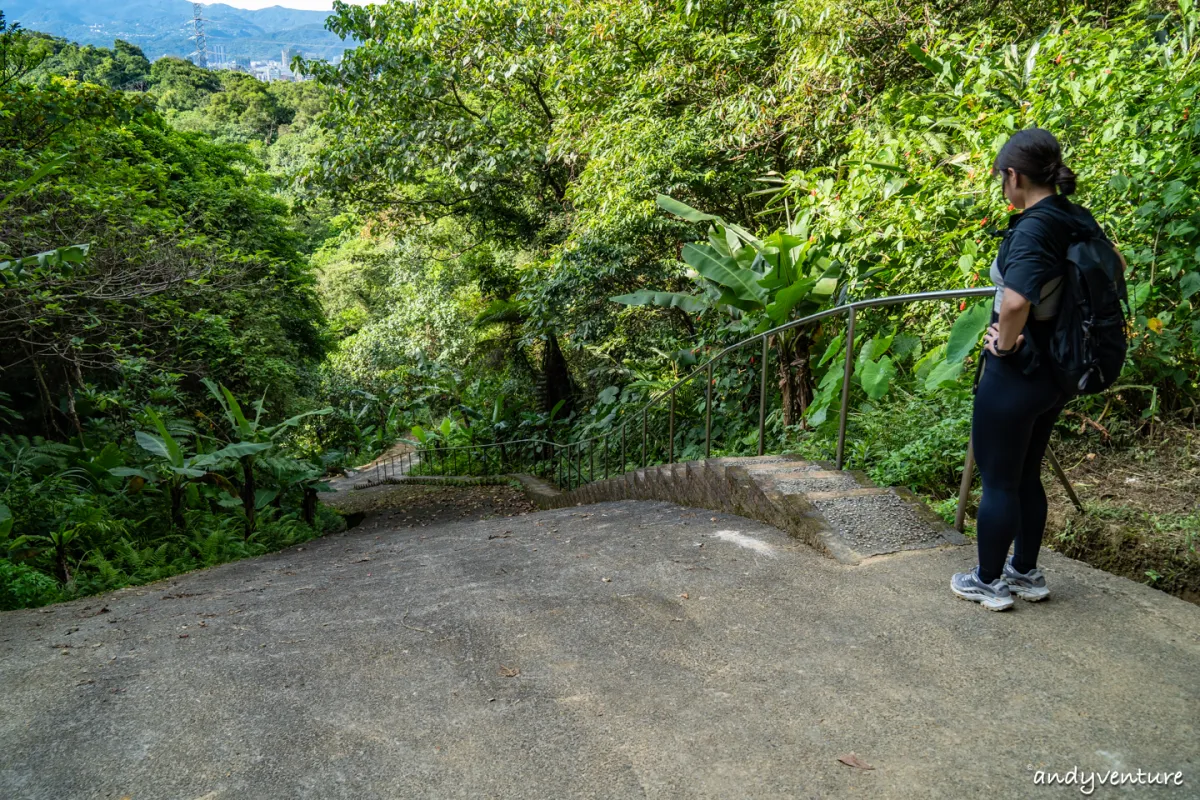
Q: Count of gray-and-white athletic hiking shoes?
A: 2